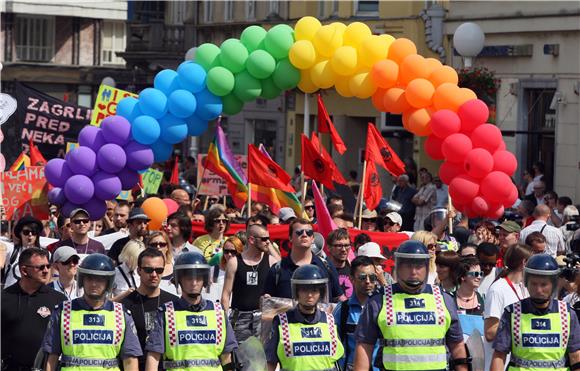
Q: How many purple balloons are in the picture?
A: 12